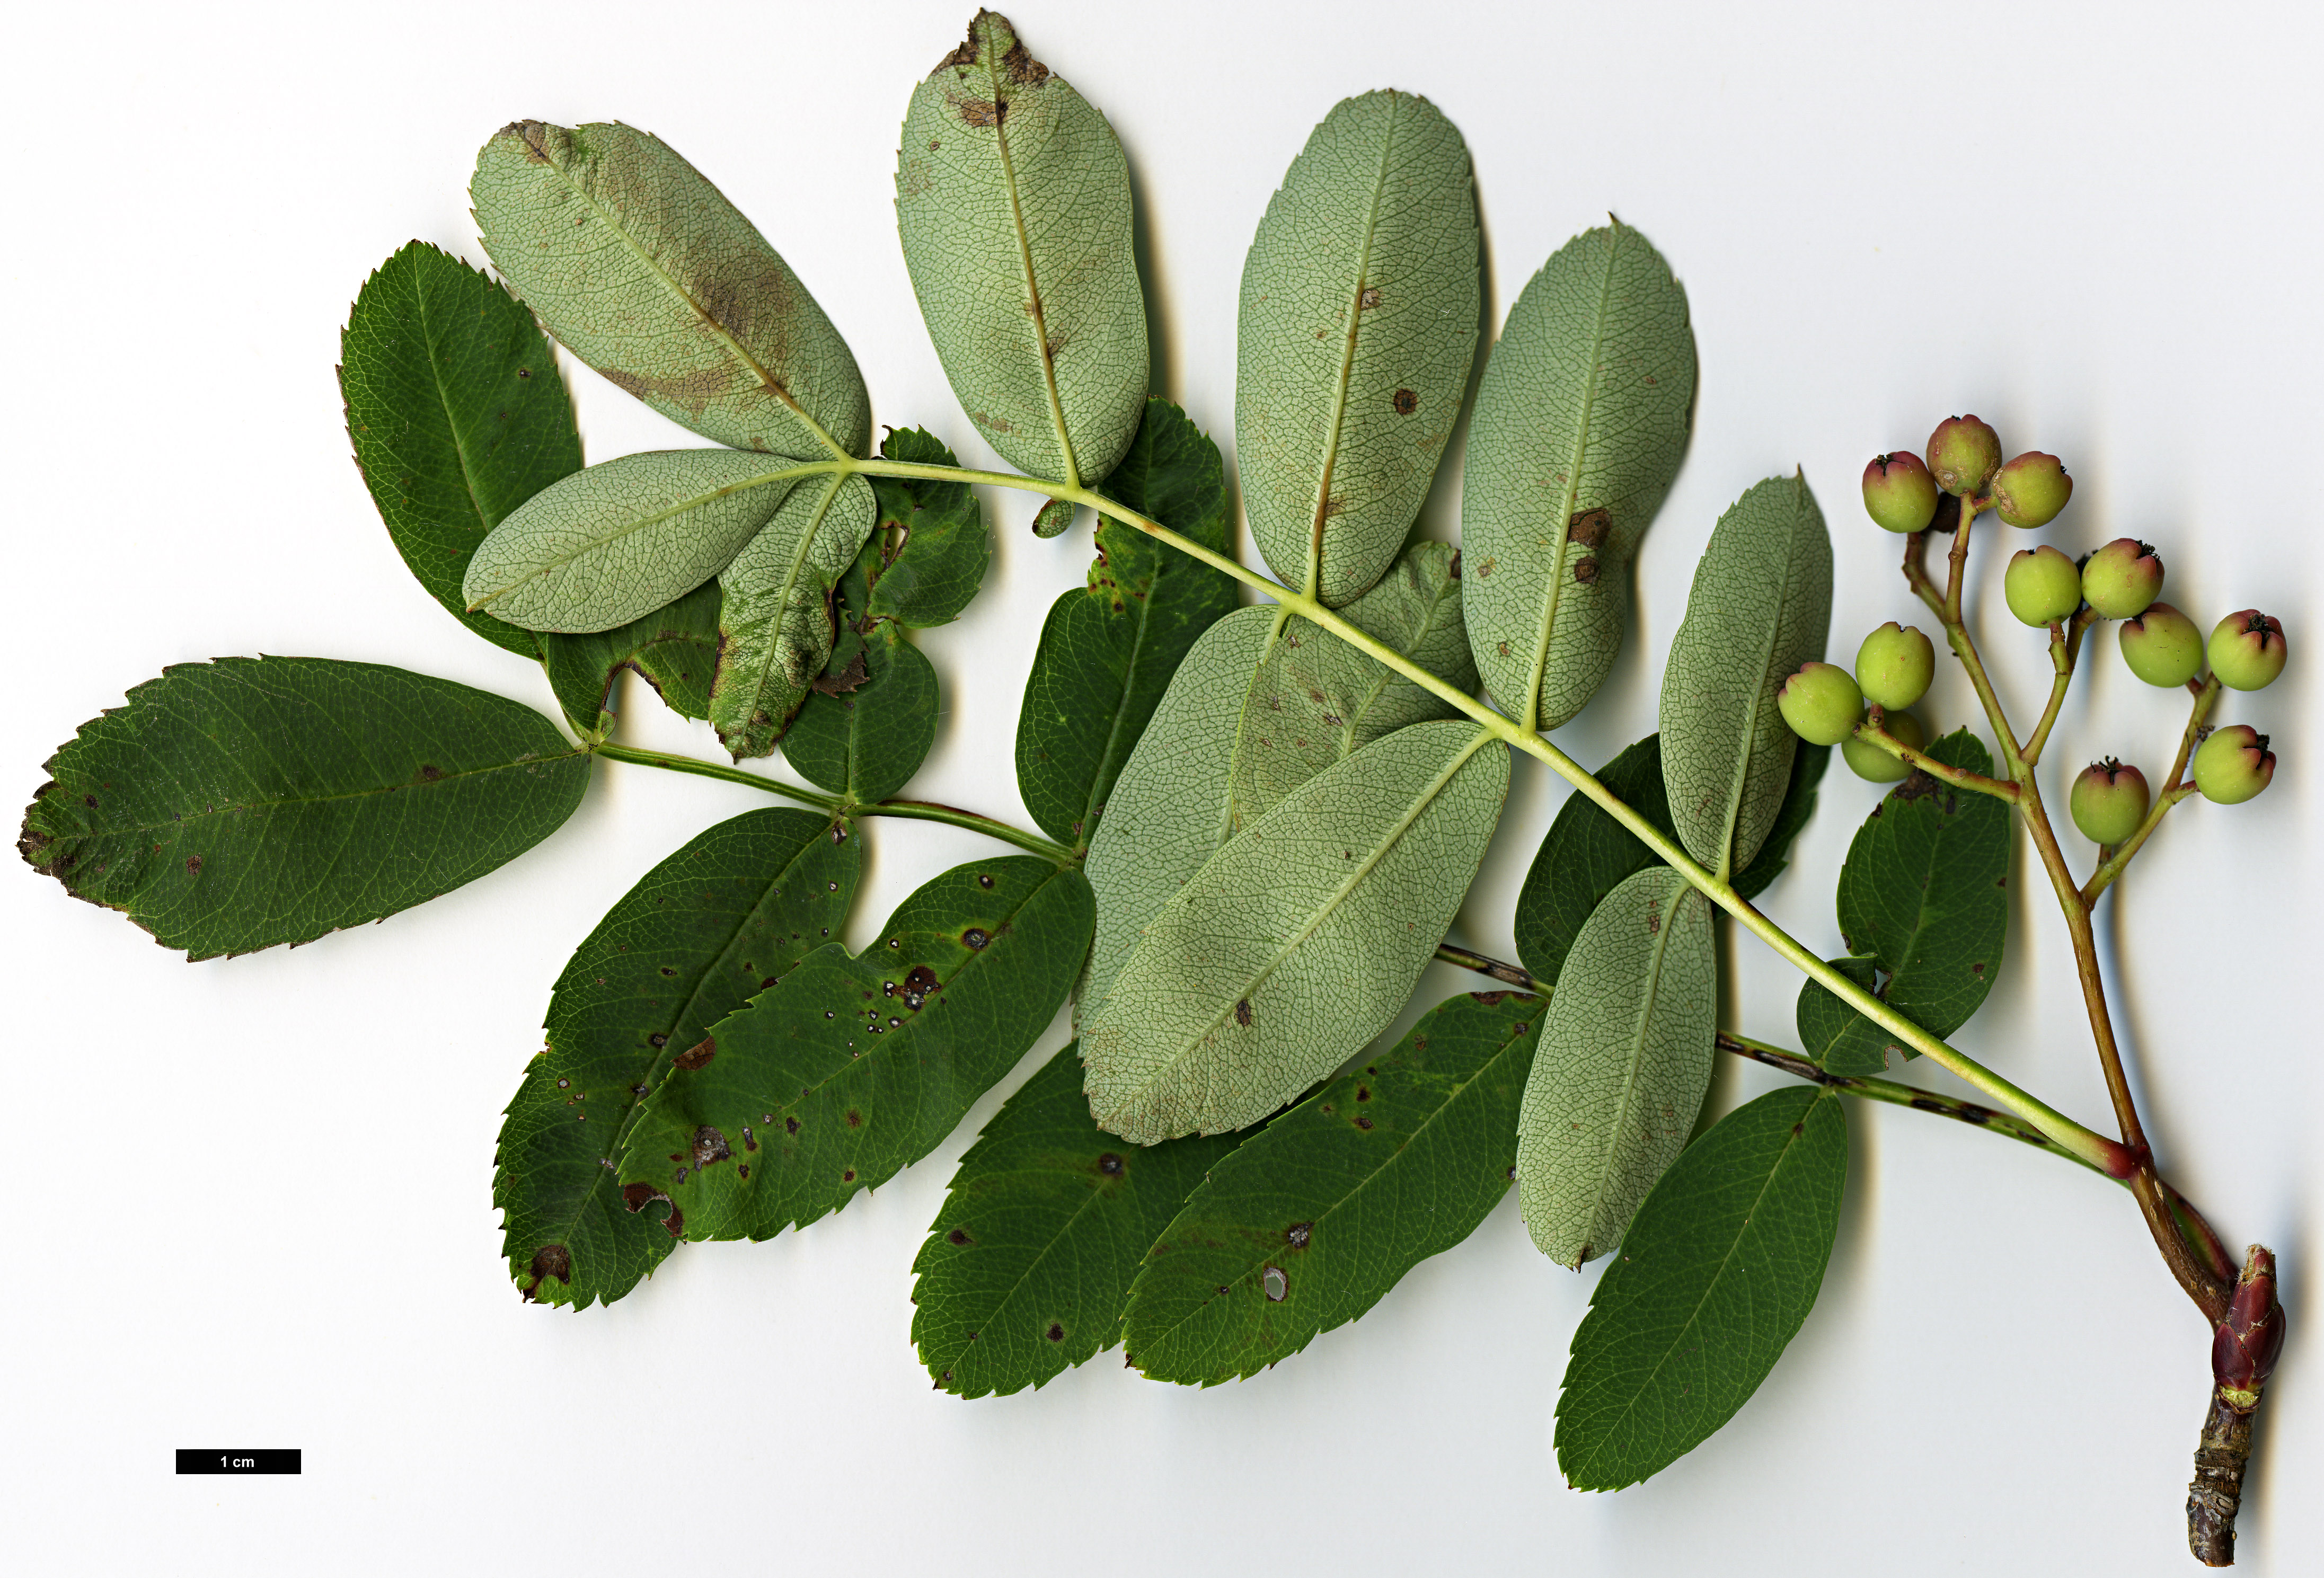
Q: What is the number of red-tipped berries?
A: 11